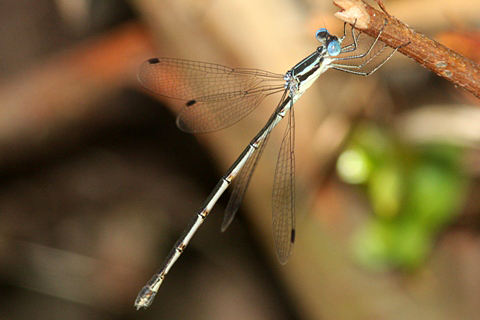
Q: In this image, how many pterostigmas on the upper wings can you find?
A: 2